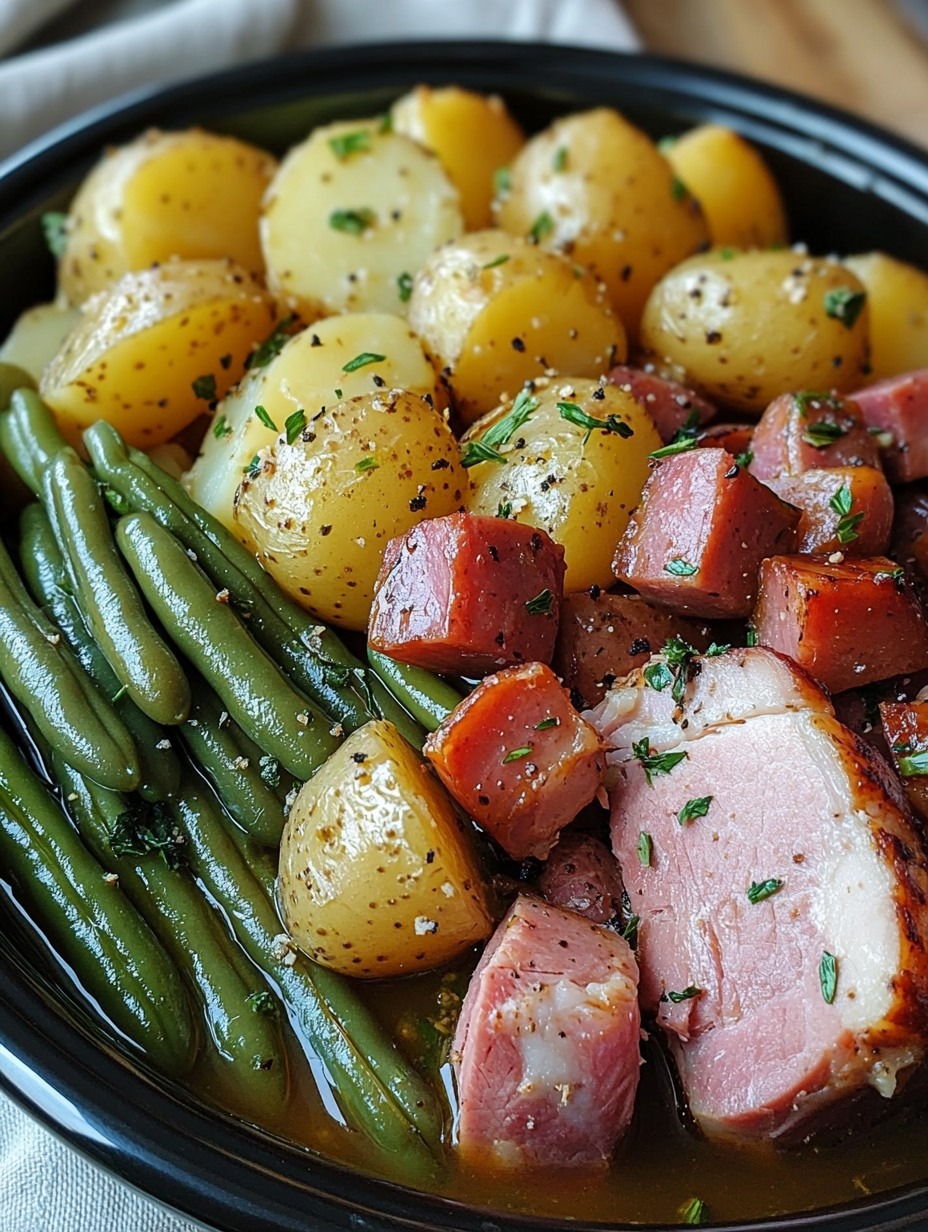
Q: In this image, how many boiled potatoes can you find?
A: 14